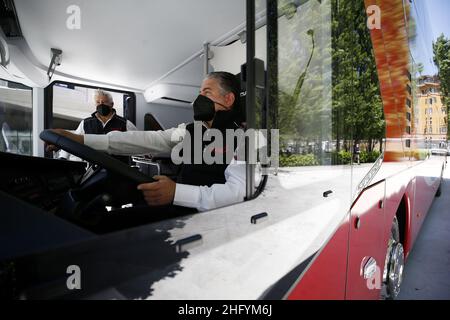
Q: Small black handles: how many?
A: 3